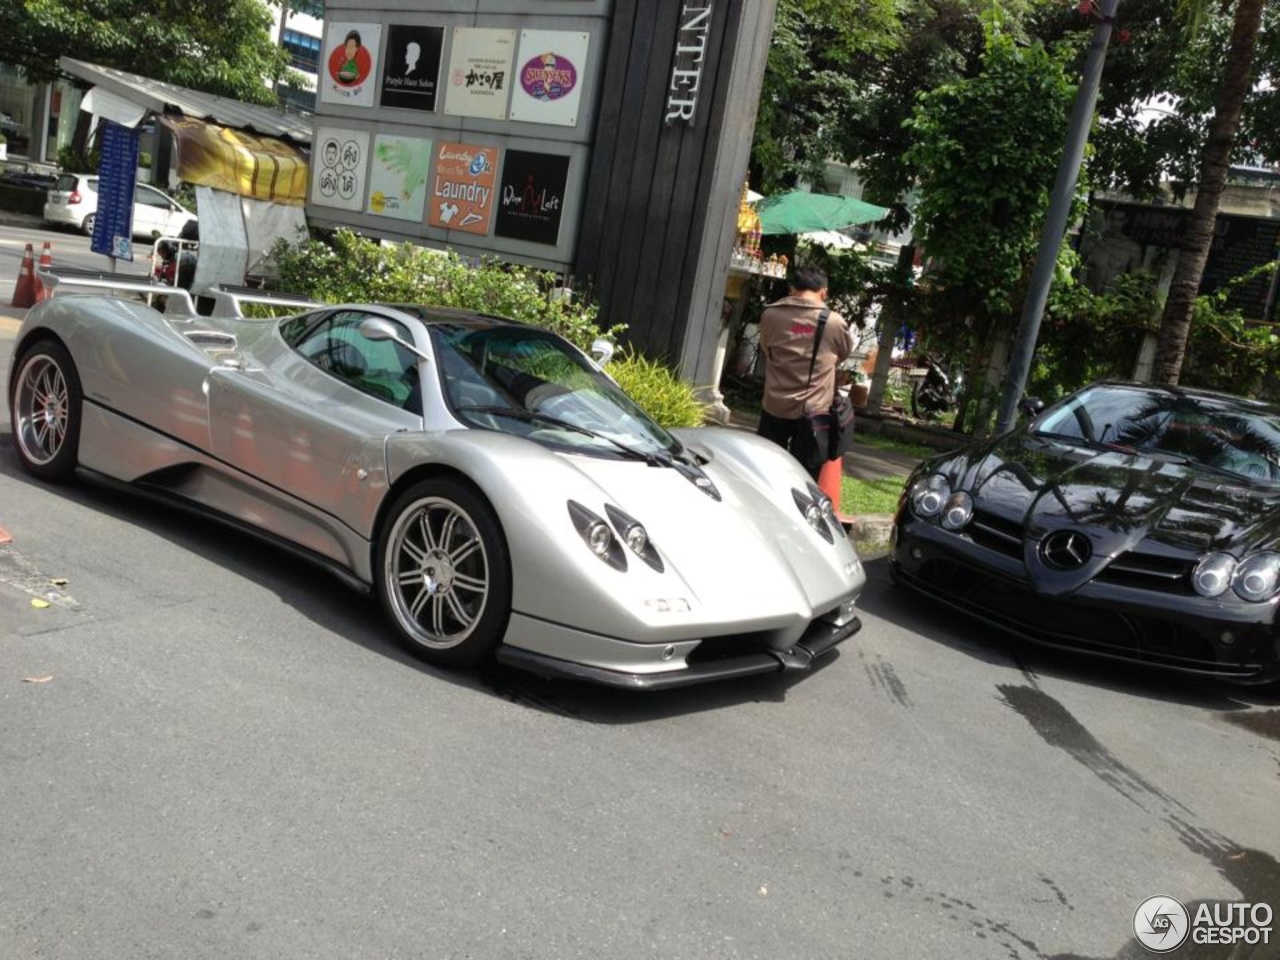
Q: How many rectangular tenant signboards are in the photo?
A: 8